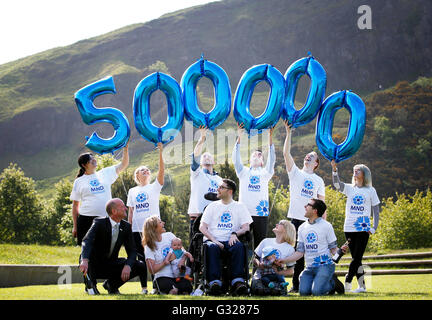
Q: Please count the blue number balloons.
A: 6